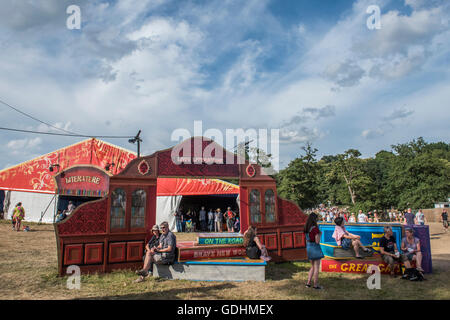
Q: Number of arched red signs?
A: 2